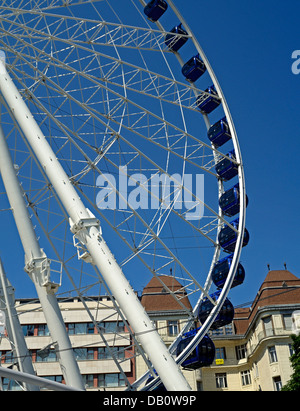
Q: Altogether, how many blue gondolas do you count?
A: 12